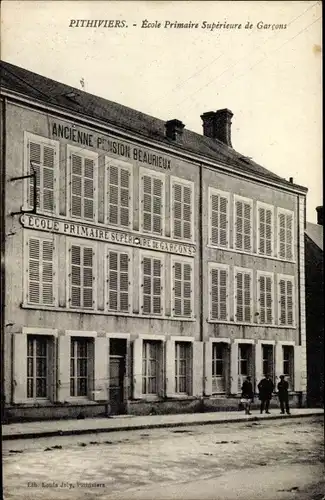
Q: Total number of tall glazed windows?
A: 8